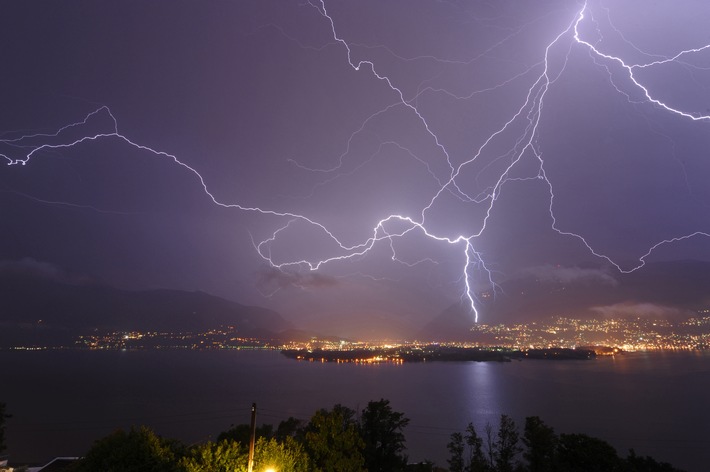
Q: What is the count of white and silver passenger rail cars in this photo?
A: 0